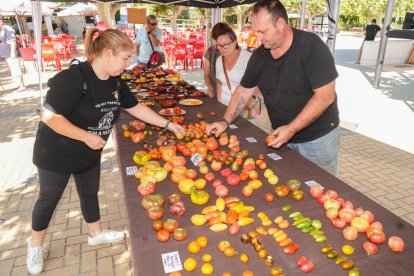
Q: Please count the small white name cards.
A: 7